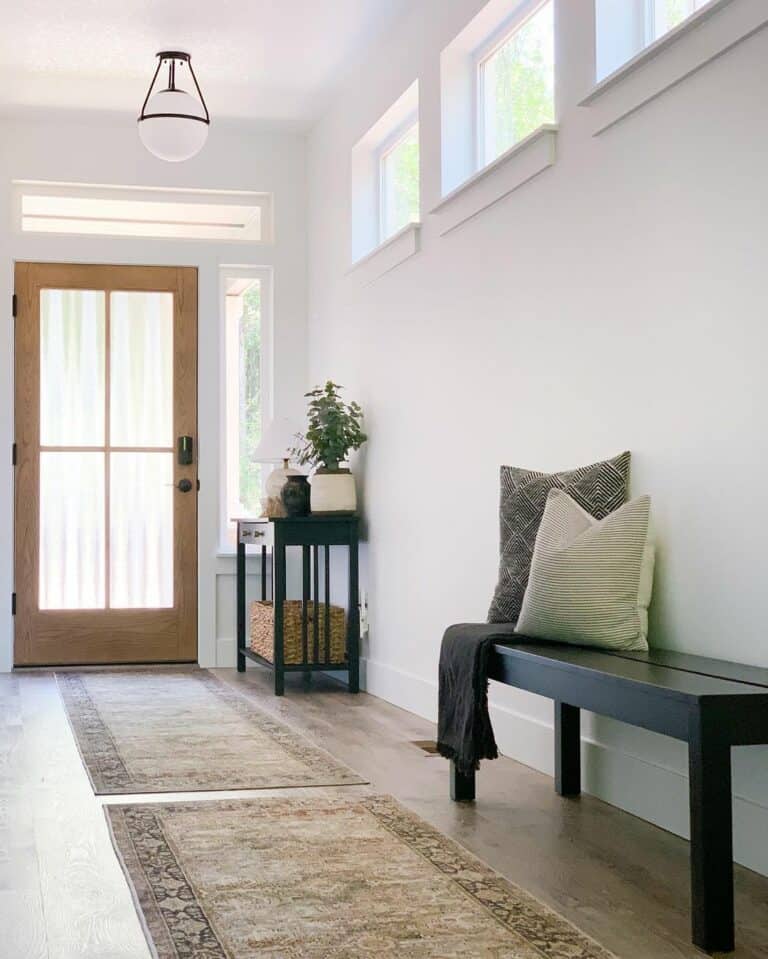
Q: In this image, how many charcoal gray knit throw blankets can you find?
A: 1